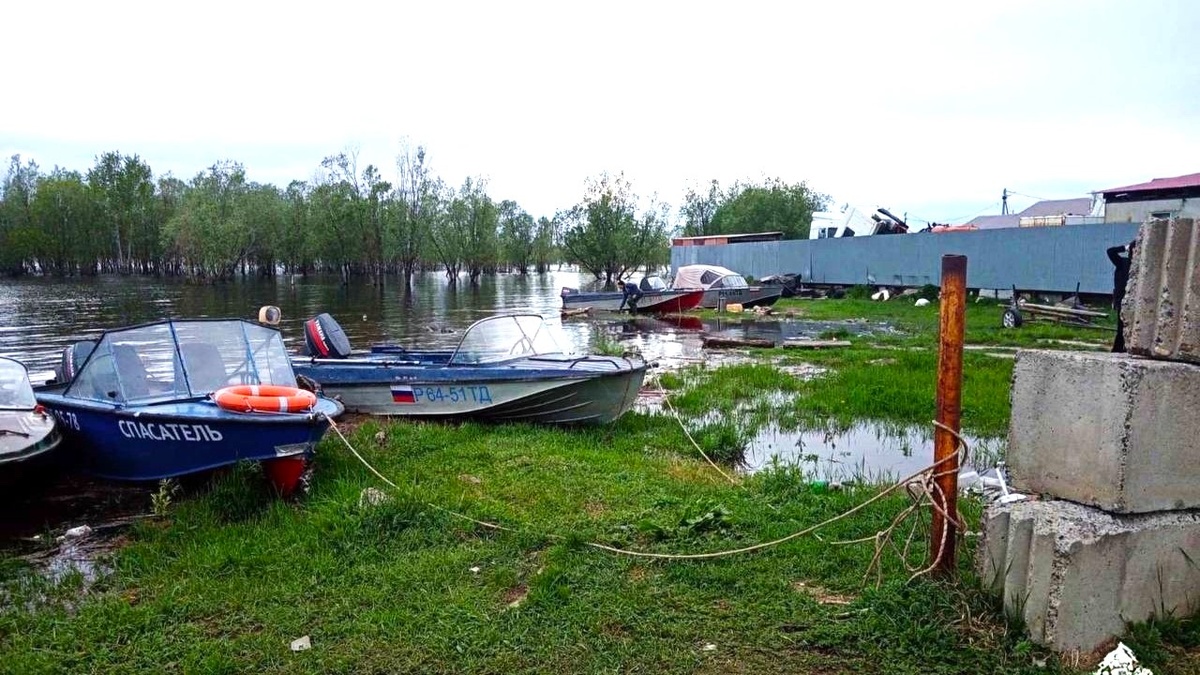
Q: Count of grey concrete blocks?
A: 3